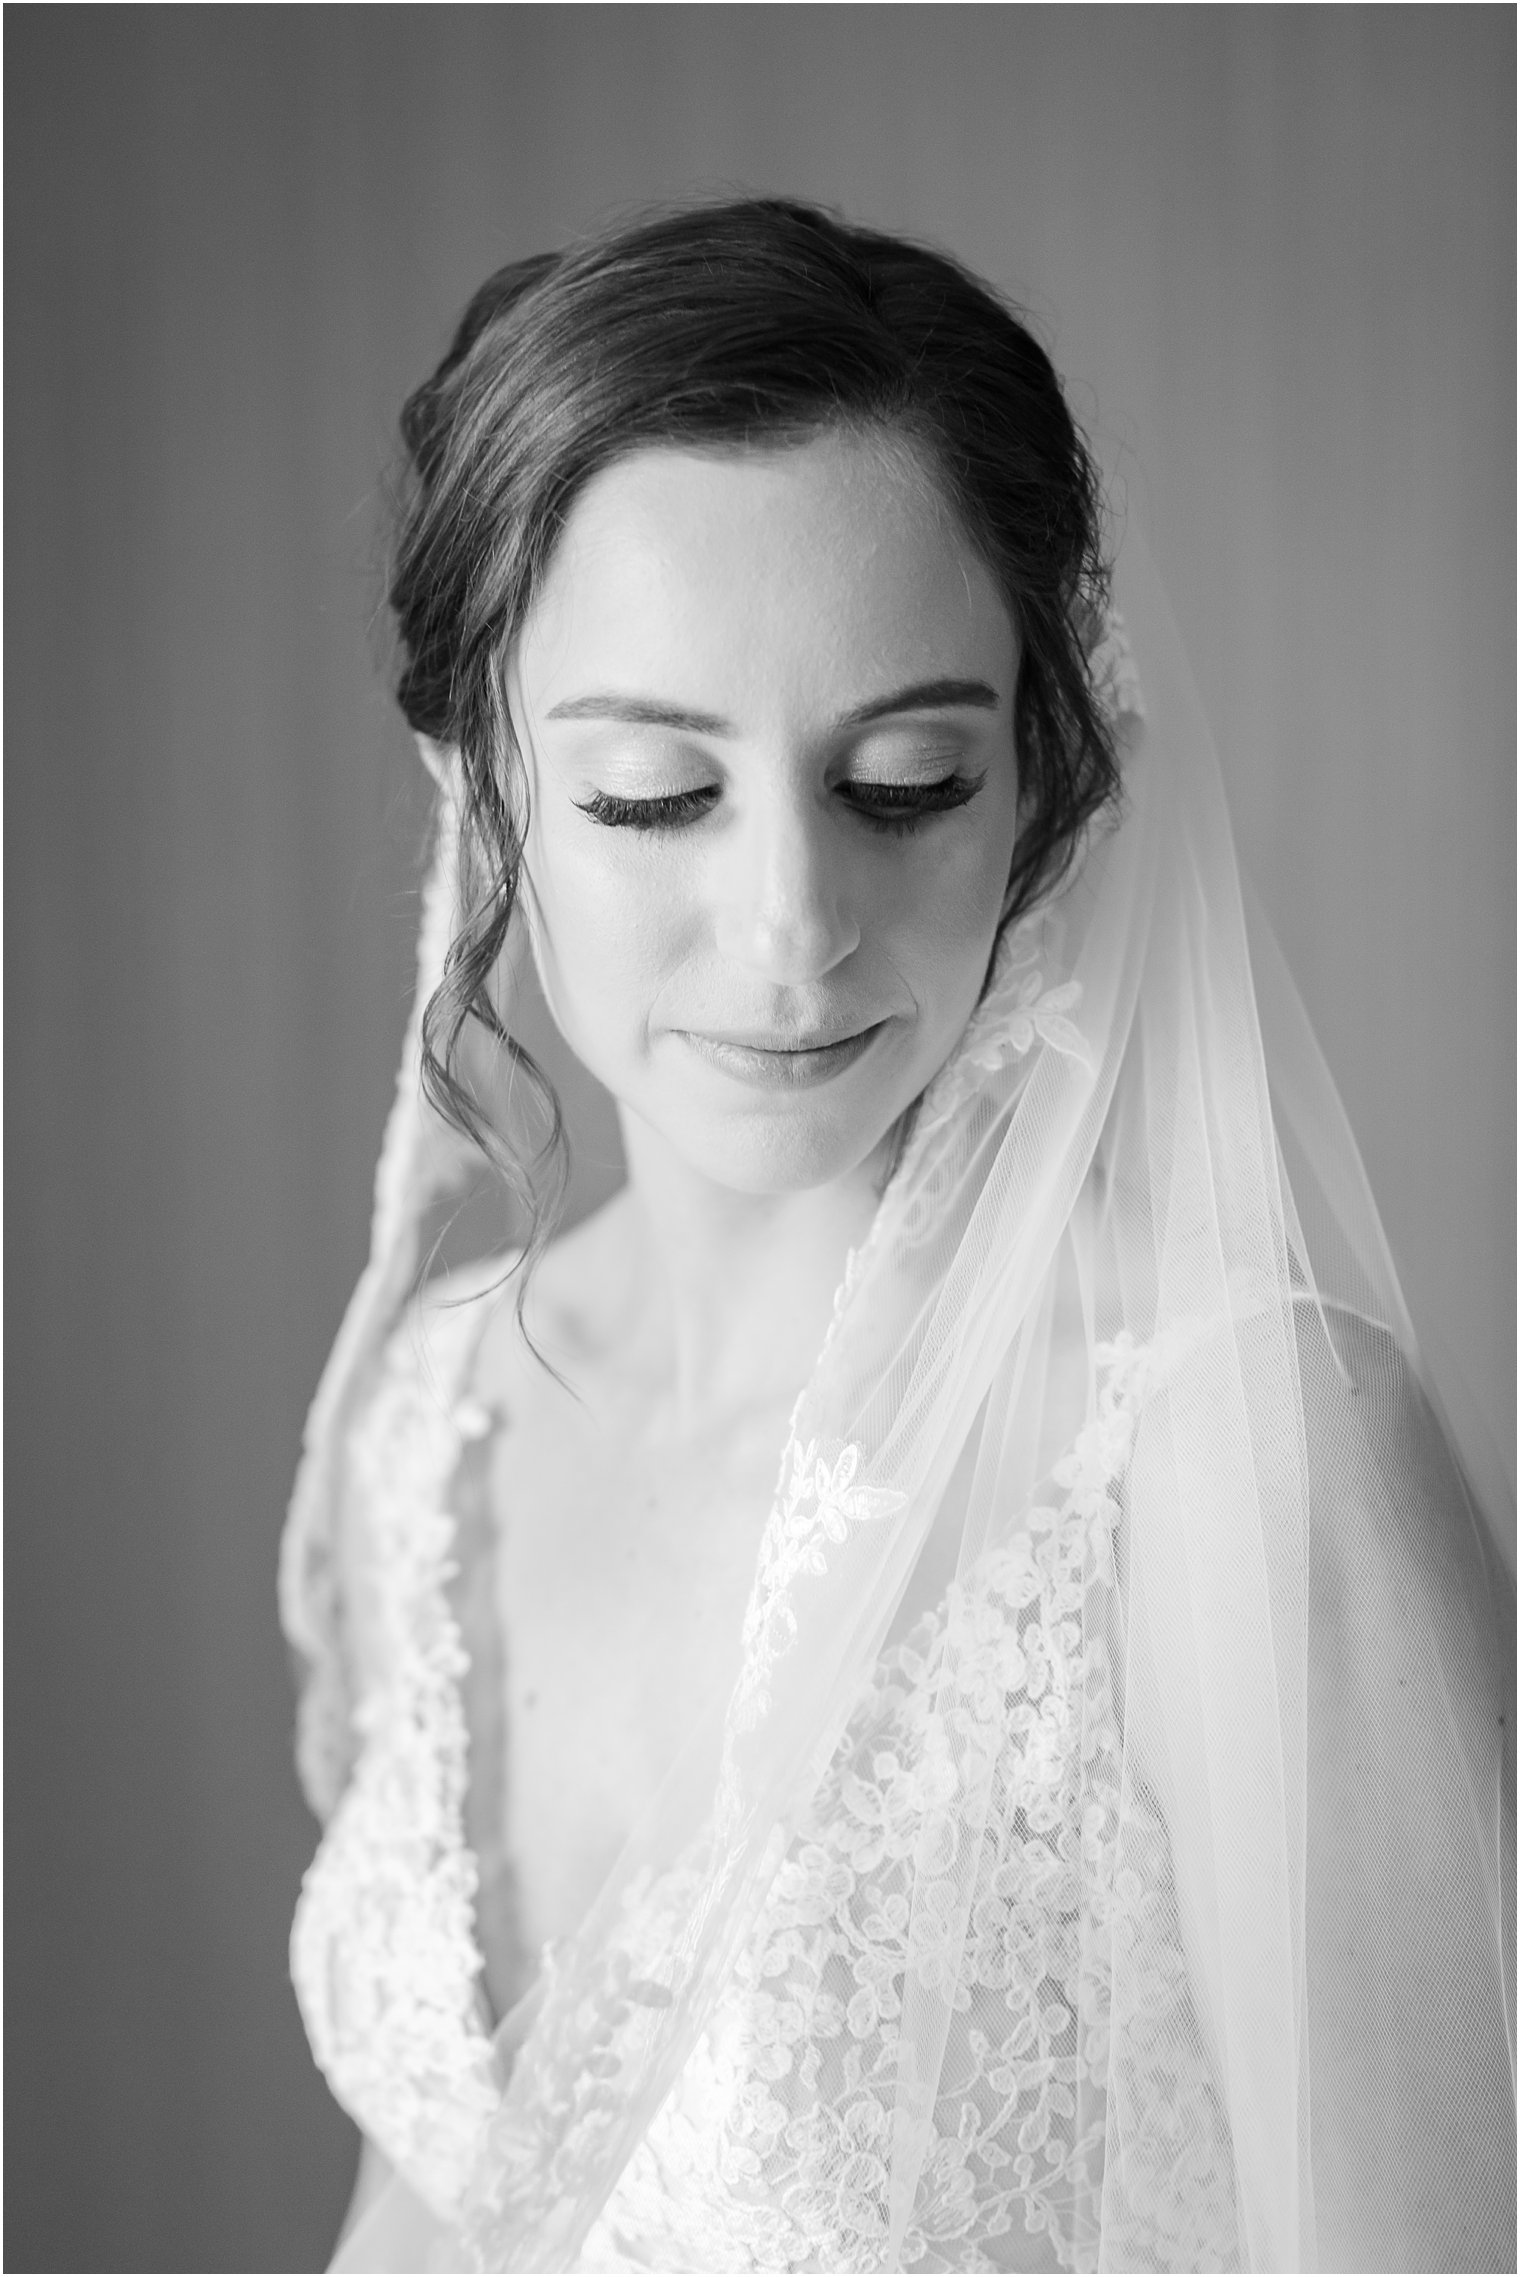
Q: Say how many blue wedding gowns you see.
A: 0